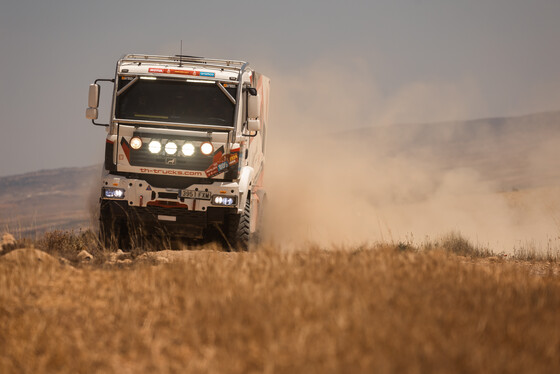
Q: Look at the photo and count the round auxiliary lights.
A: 5